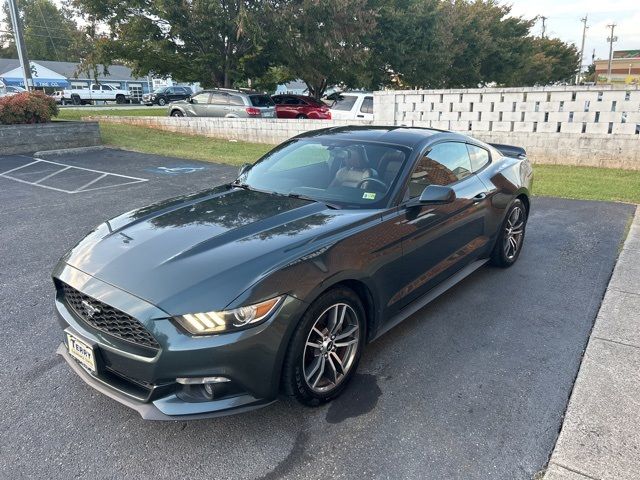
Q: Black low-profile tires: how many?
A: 2